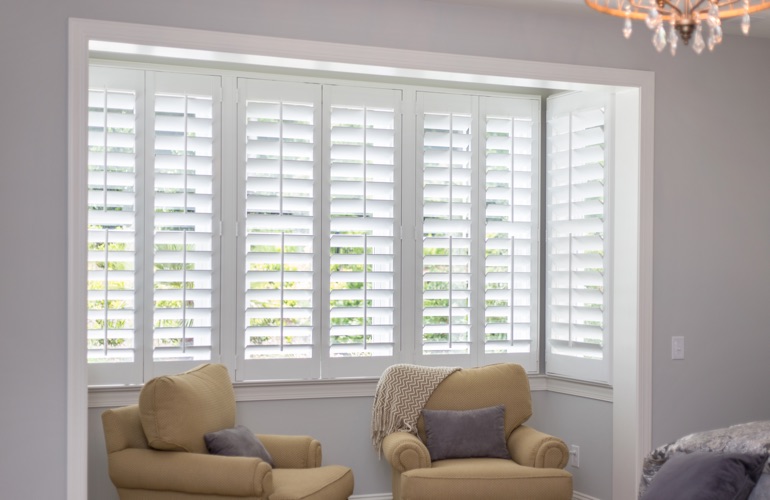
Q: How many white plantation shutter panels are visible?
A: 7